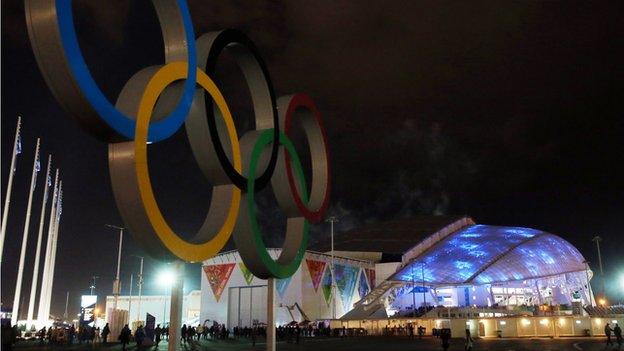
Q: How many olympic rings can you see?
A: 5